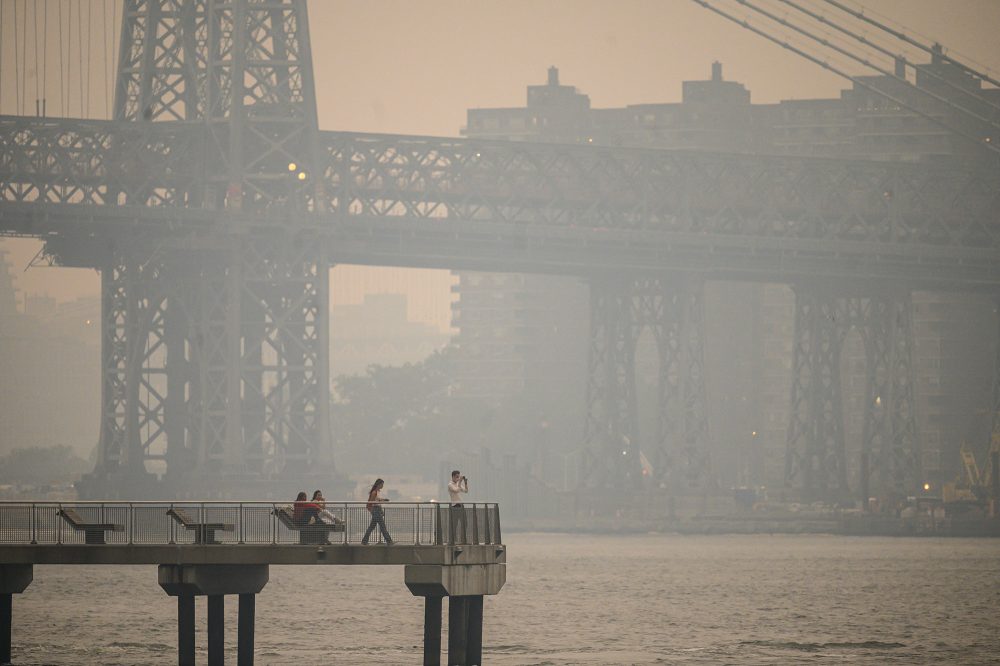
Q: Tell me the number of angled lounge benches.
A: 3